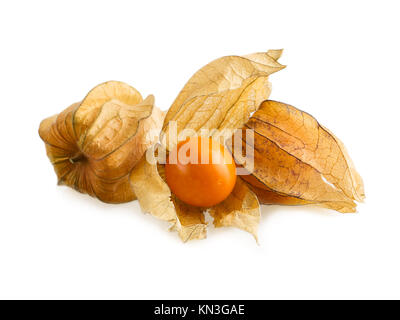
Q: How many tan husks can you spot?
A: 3